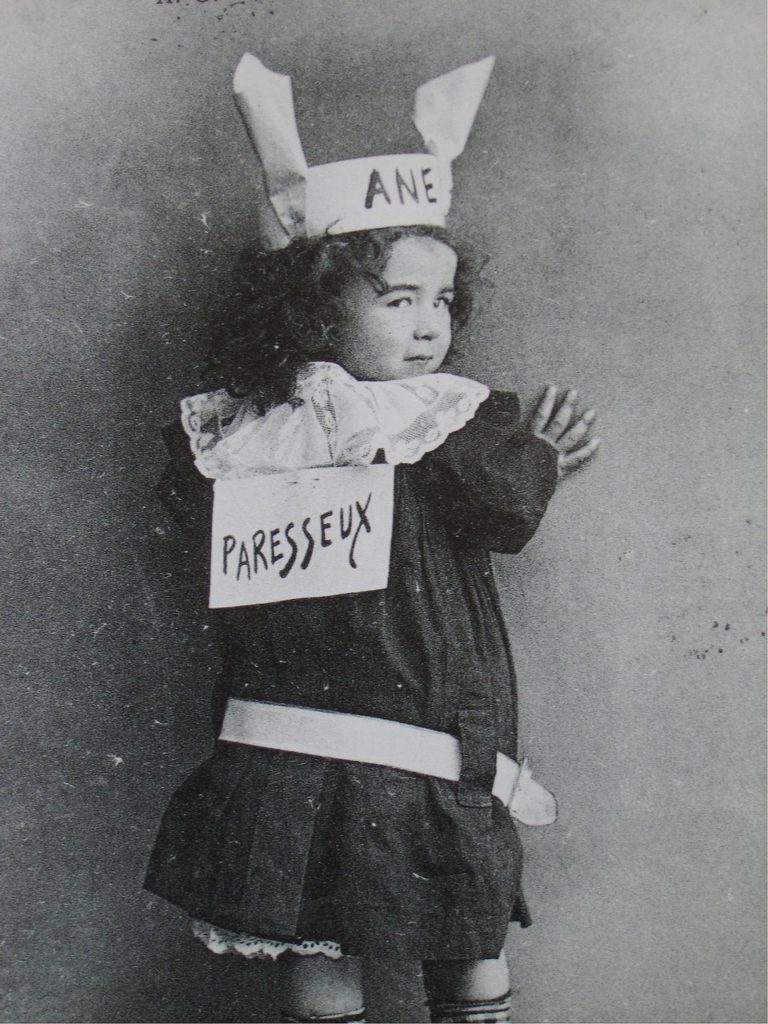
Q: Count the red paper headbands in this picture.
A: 0